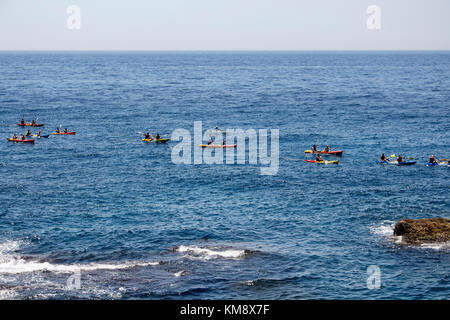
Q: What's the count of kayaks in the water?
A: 11